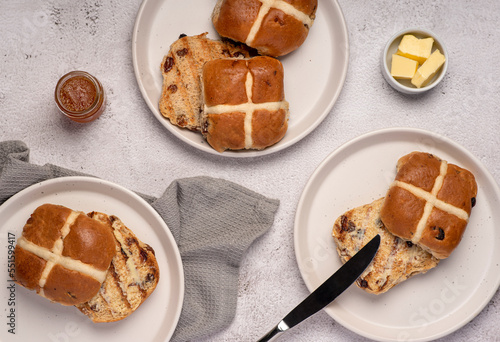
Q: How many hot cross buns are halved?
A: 3